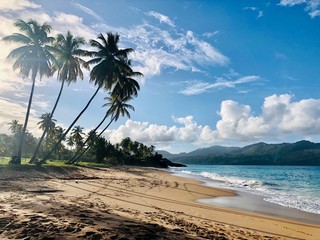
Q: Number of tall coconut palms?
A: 5